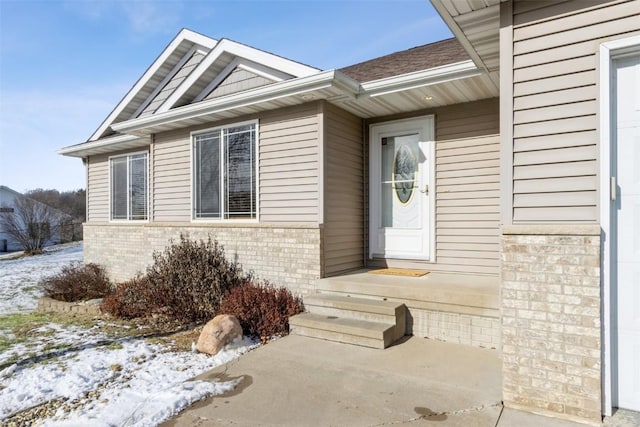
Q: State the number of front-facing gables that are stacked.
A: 2